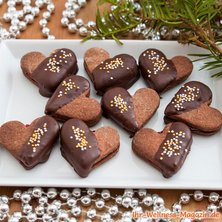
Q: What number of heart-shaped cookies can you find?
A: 9